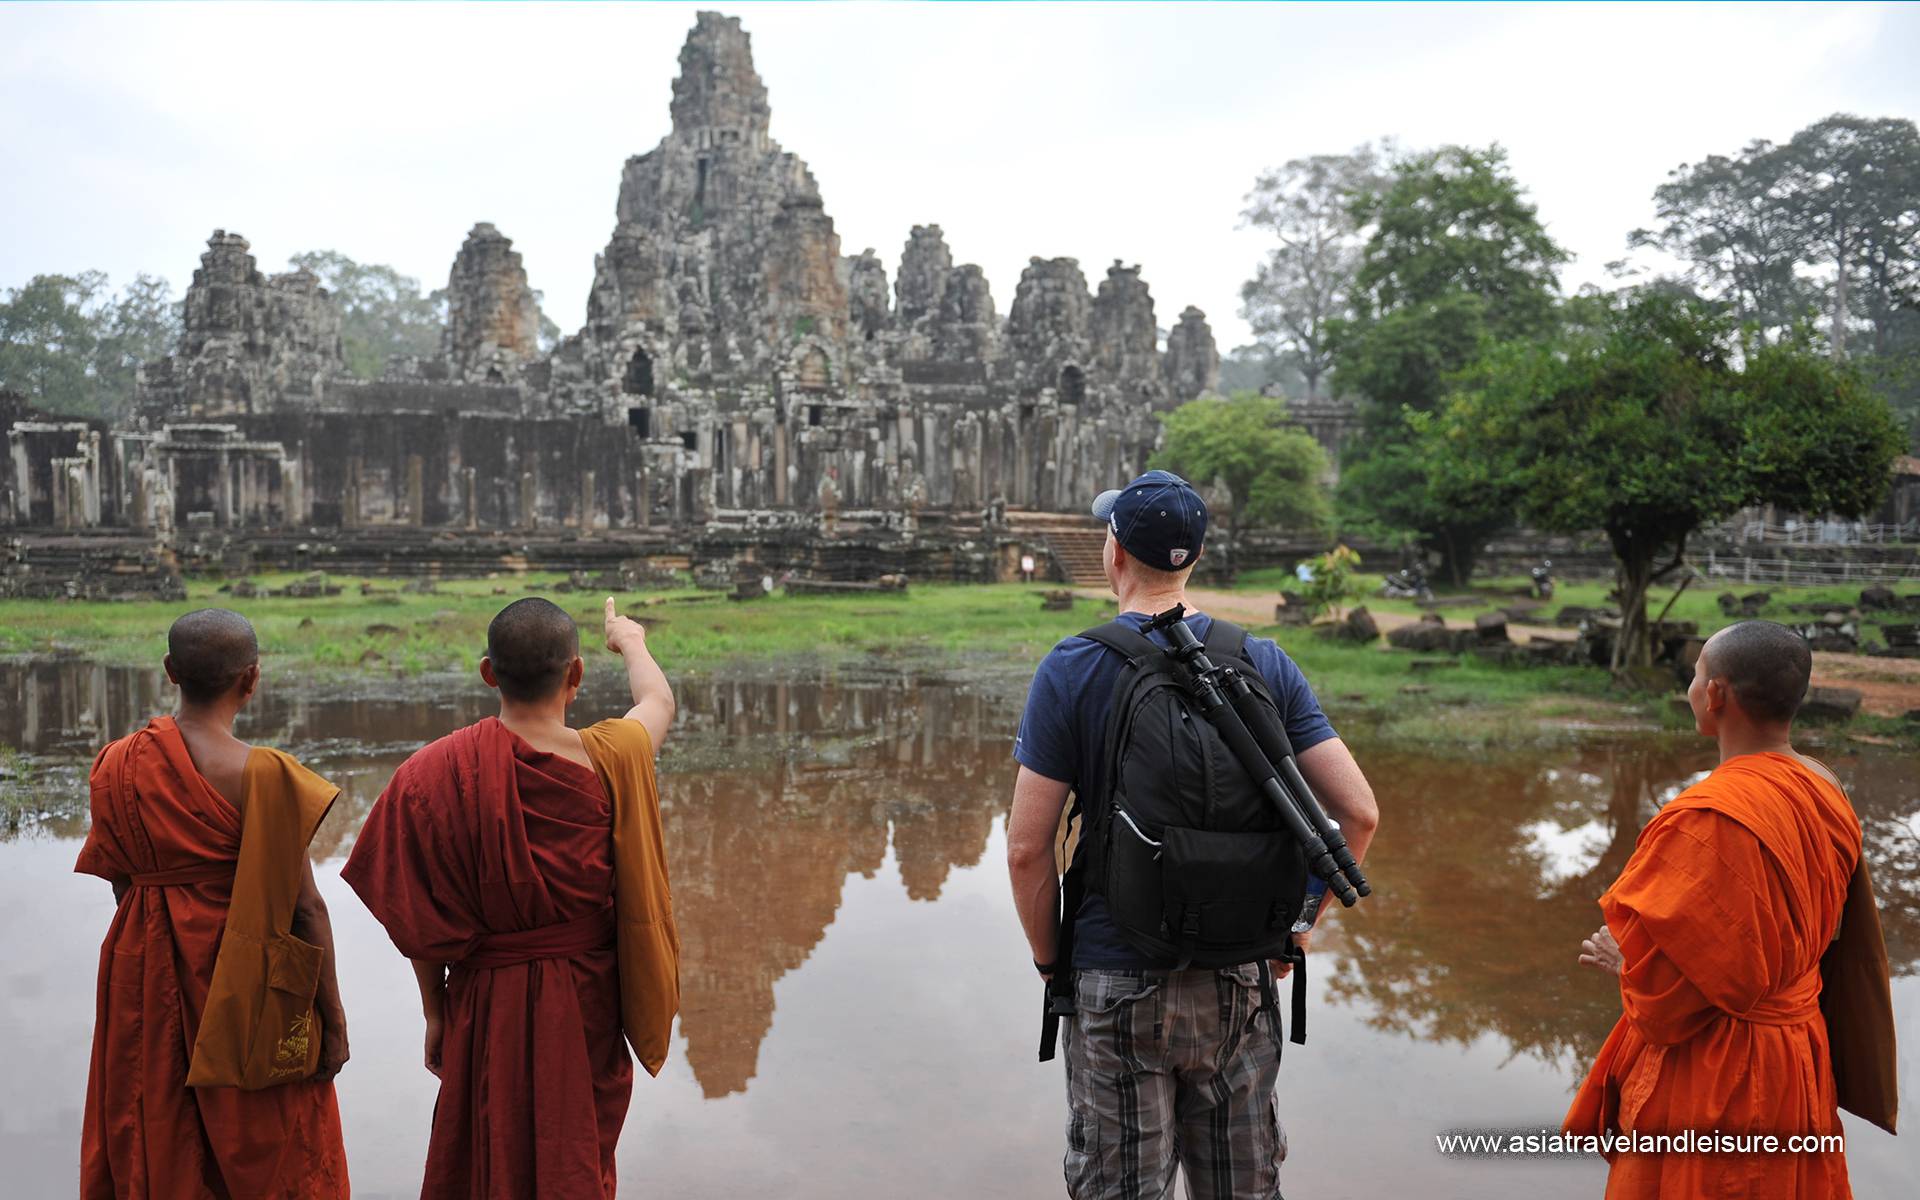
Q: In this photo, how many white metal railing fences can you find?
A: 2